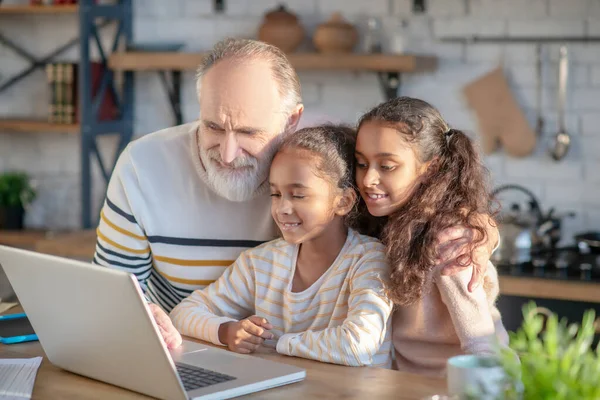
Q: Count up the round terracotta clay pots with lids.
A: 2